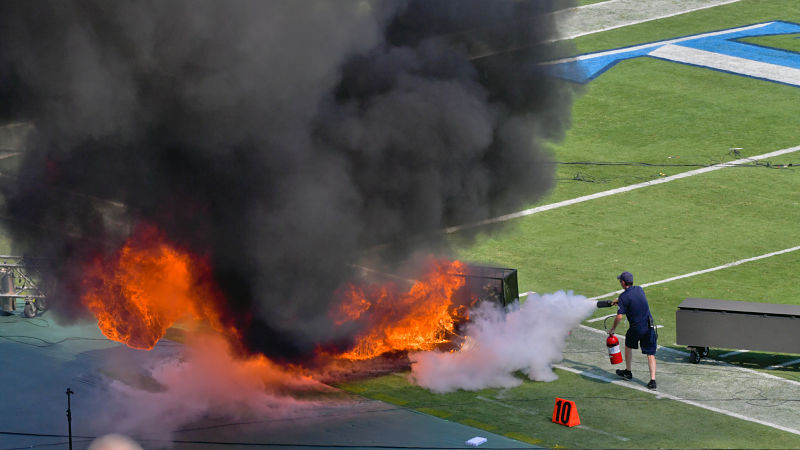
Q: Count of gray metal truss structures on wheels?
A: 1